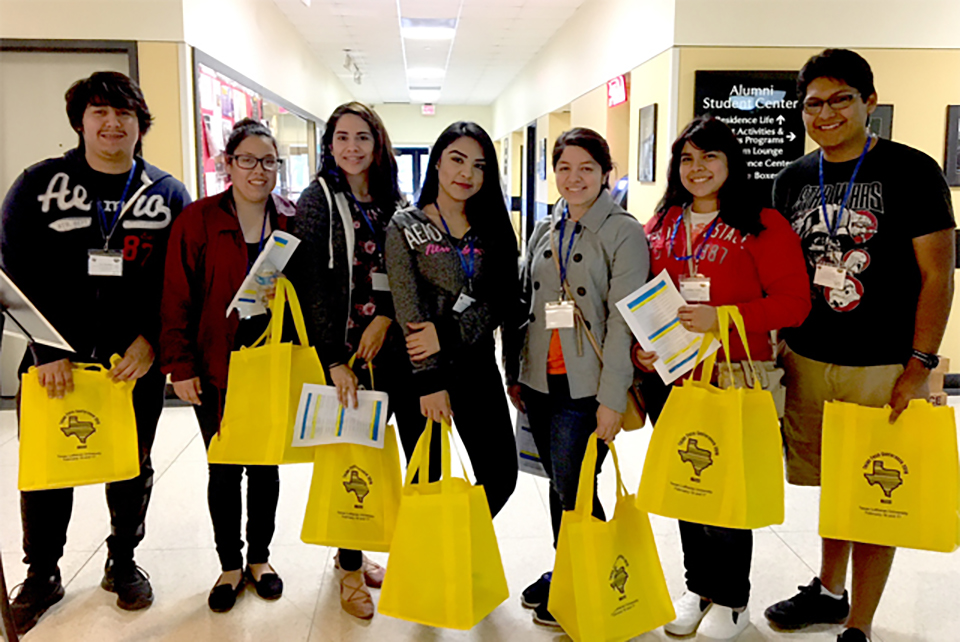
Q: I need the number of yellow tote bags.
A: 7